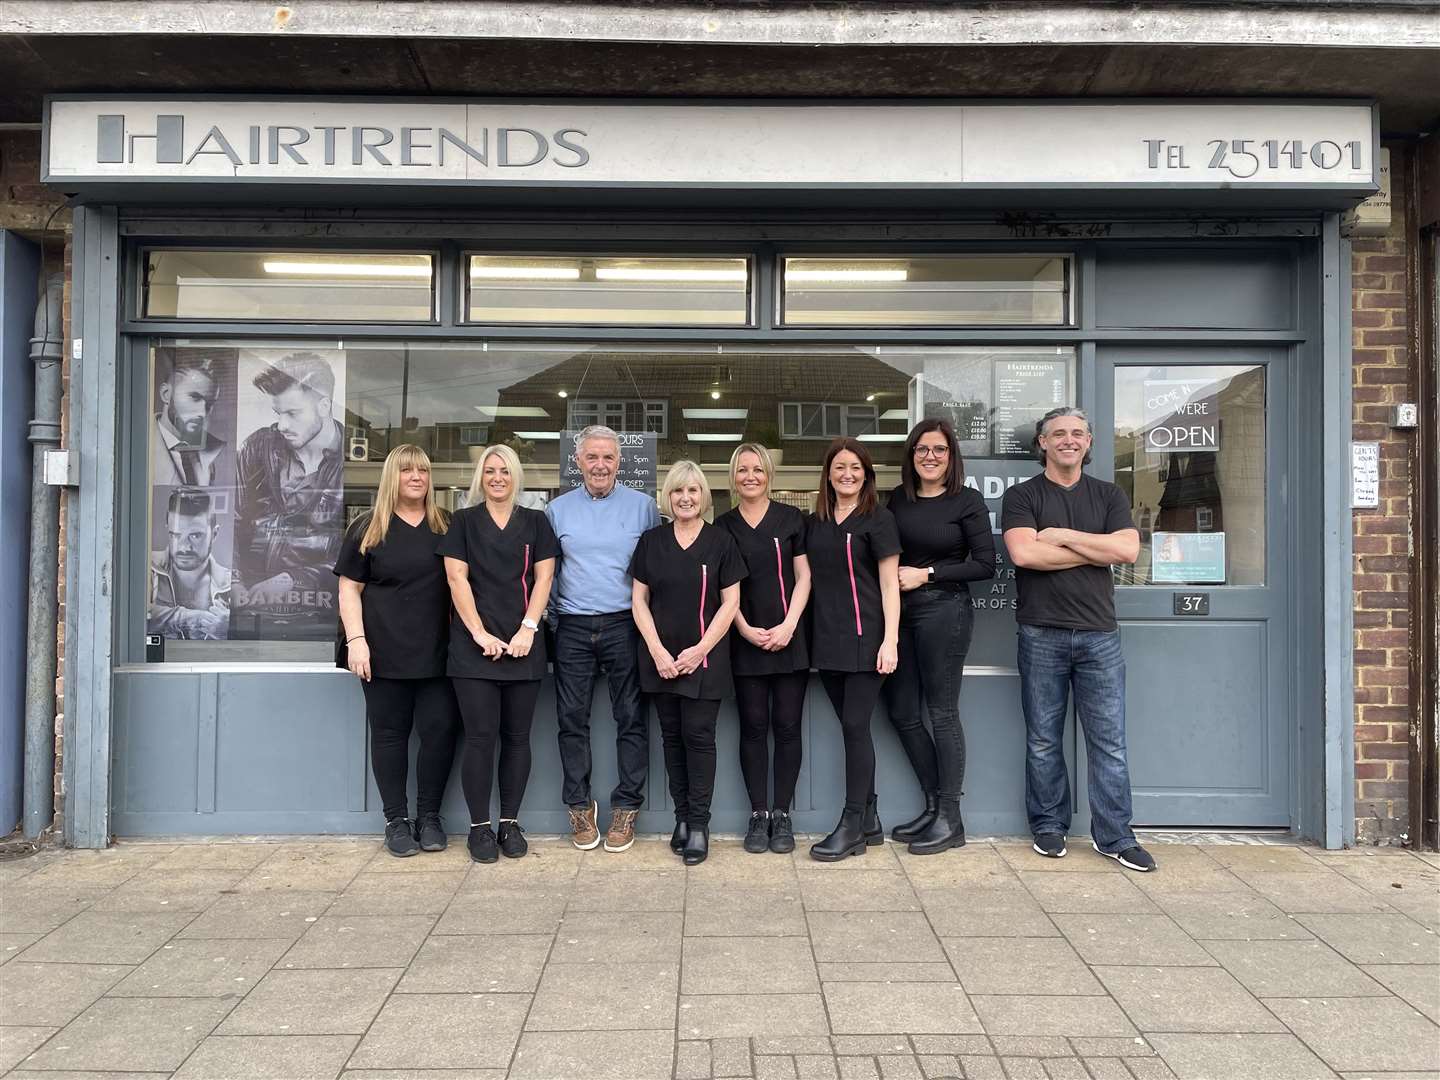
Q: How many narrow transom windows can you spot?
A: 3